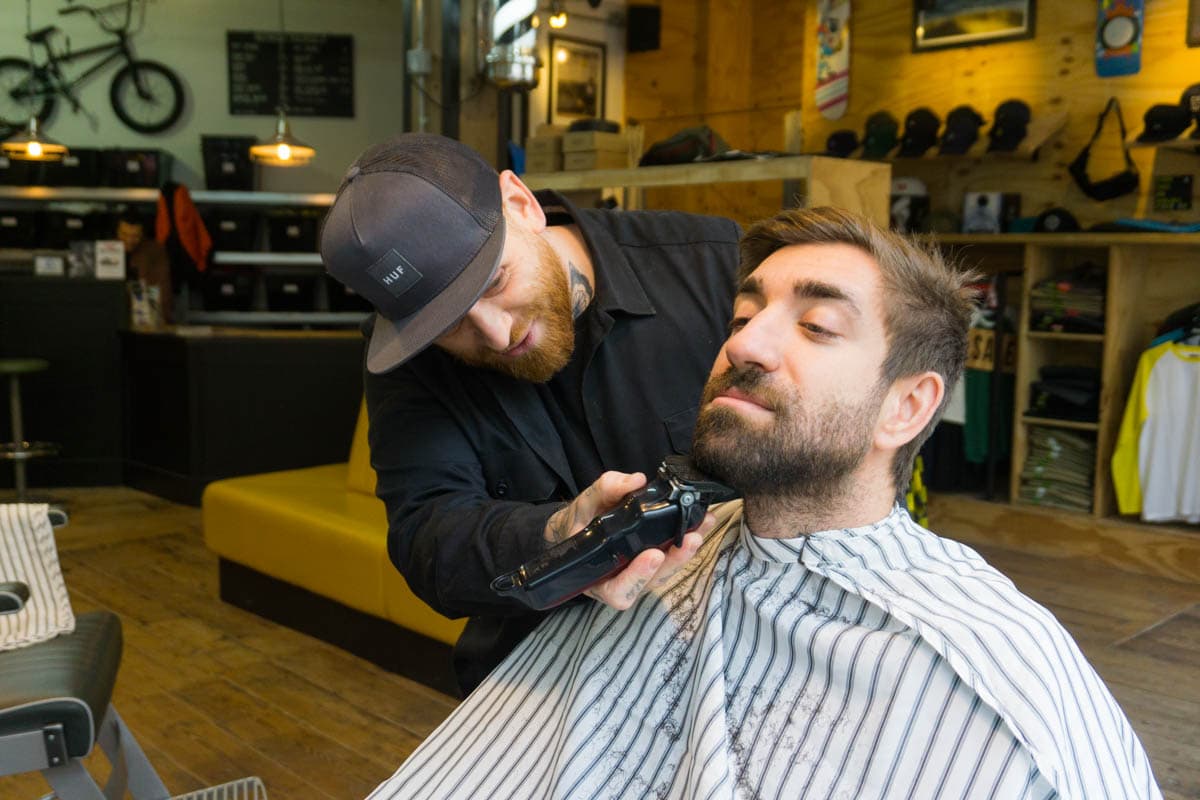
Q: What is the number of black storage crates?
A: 11